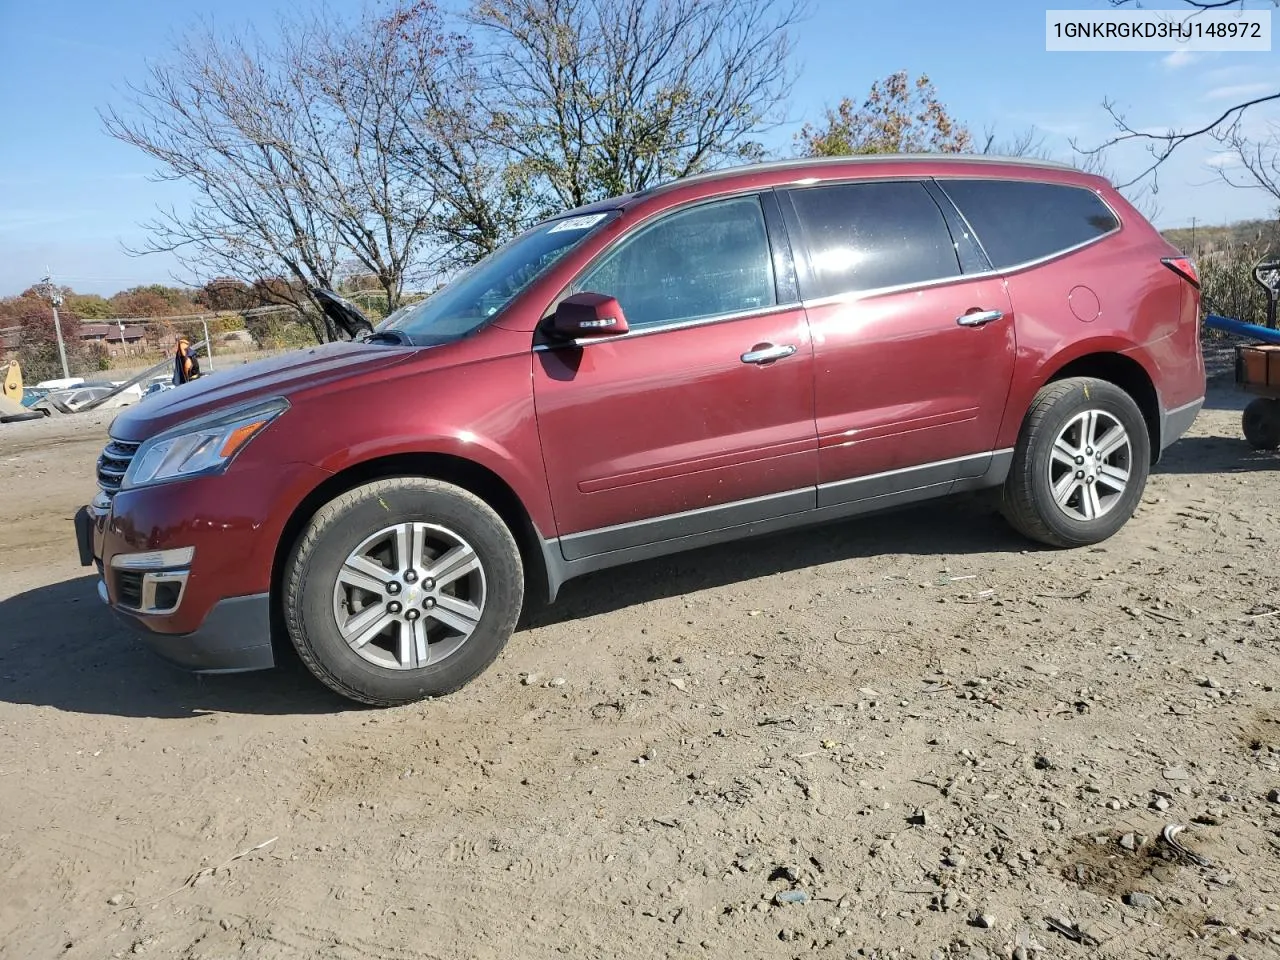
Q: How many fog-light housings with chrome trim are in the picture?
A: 1